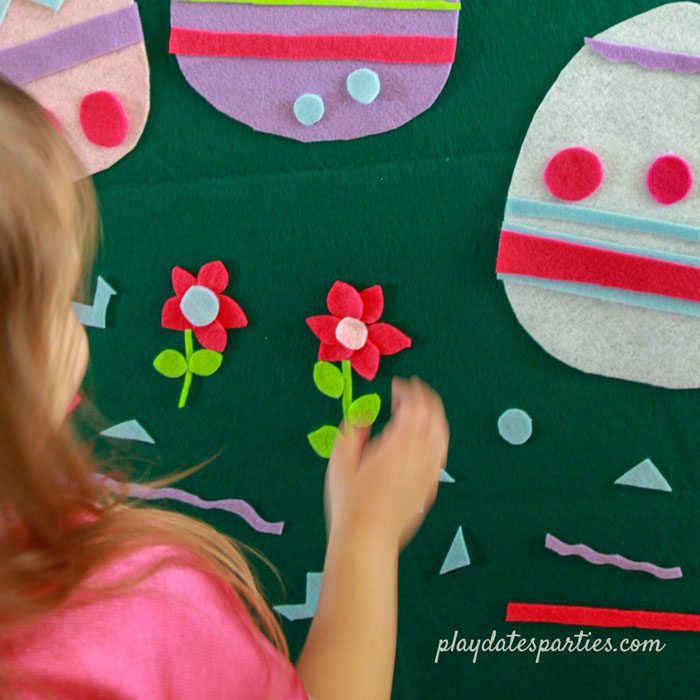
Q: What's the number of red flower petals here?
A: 11